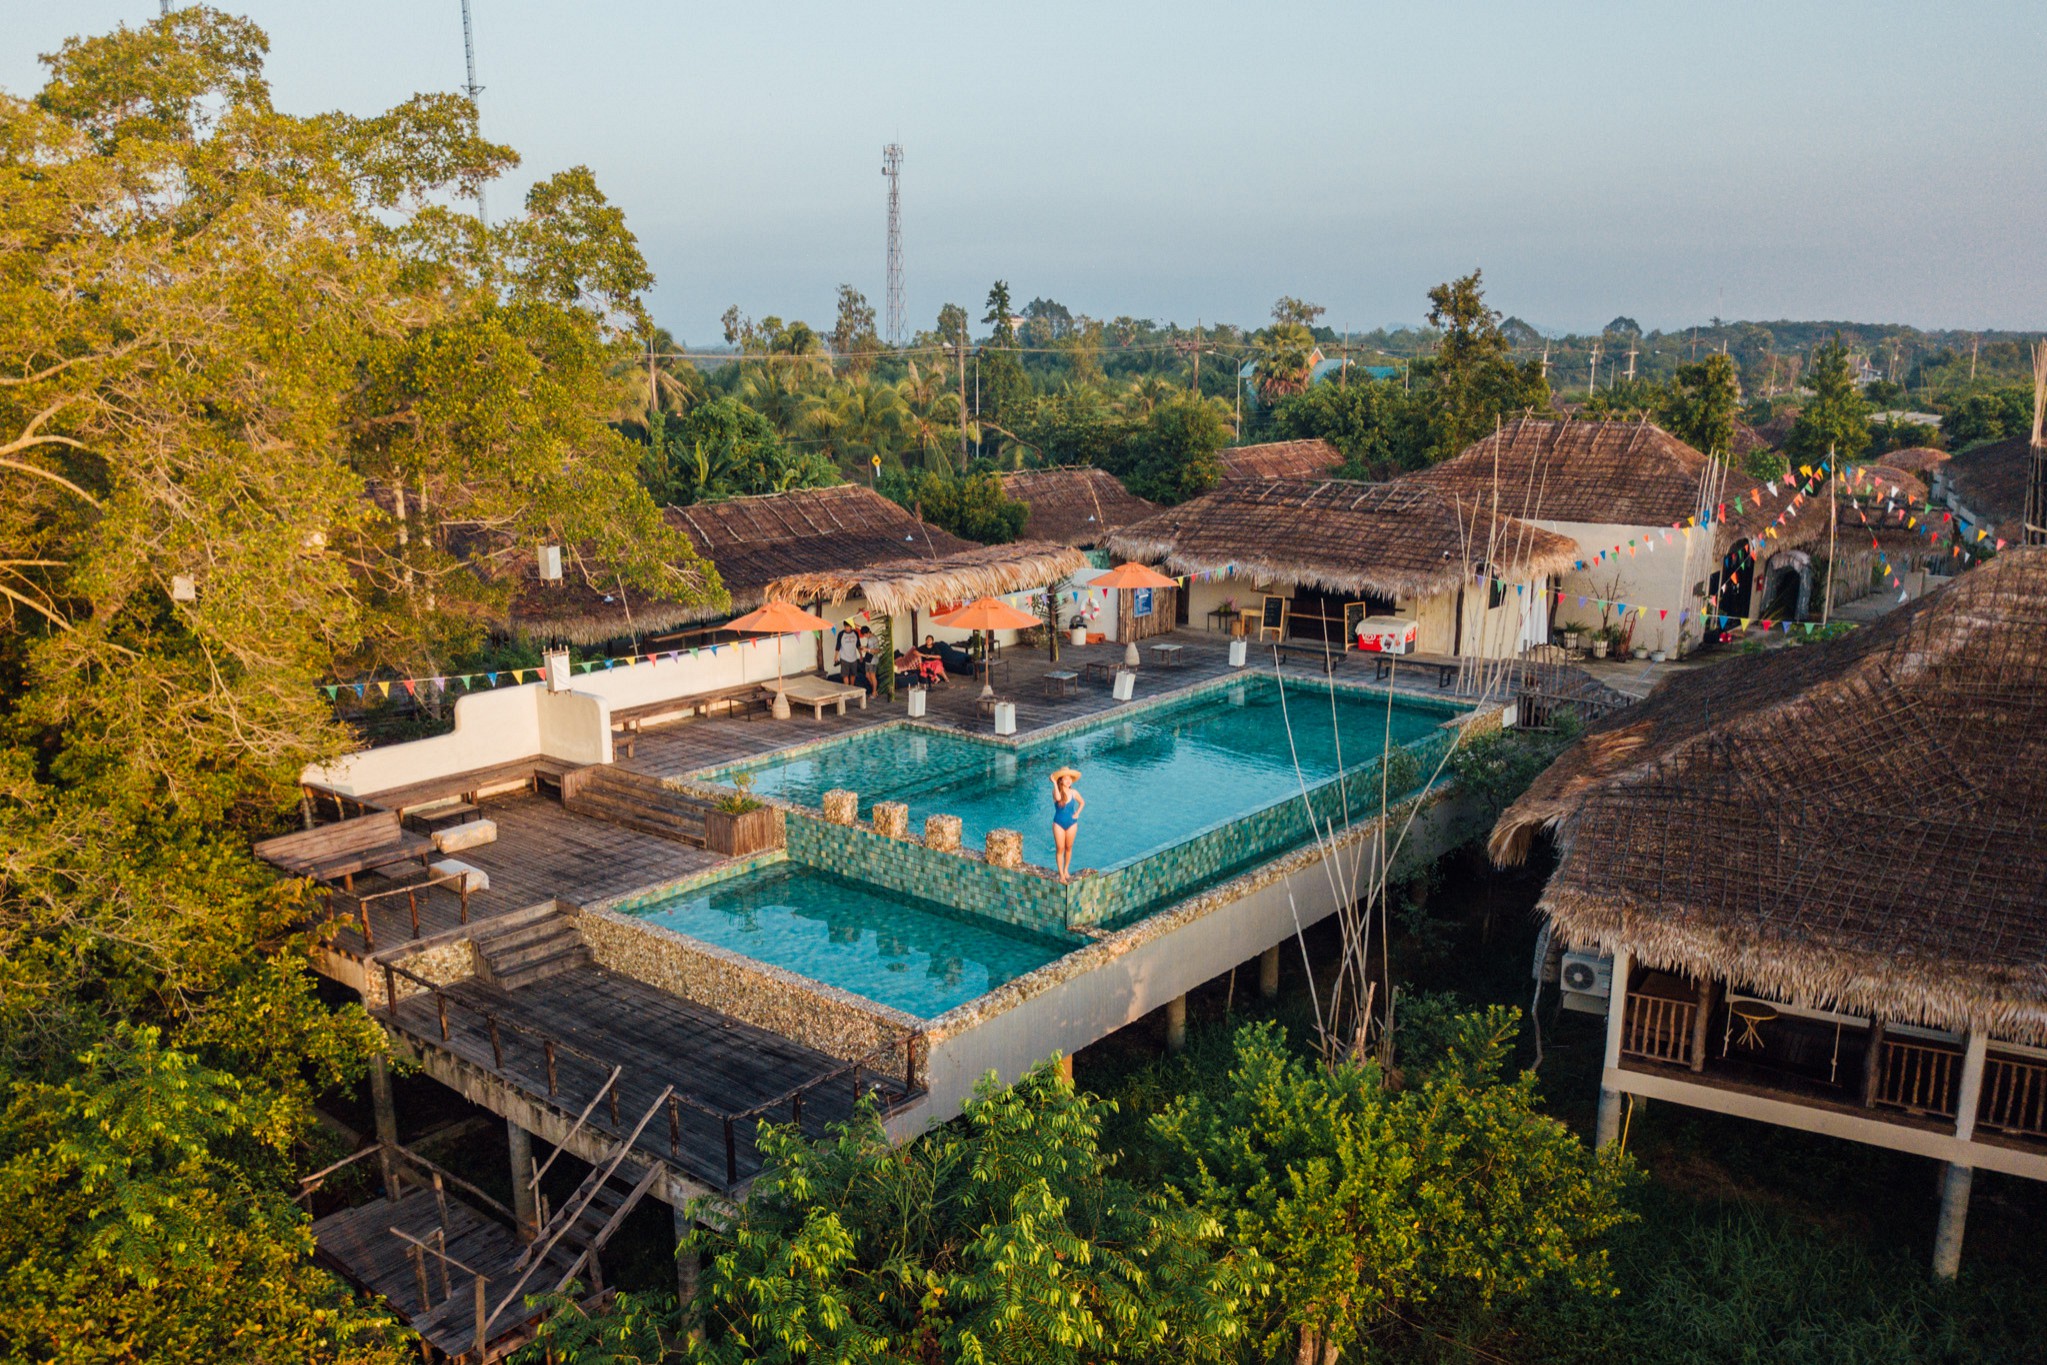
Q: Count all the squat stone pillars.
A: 4